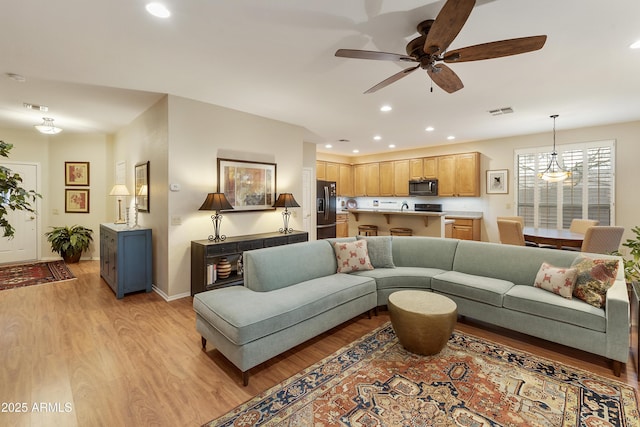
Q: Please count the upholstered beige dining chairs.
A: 4